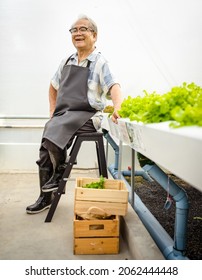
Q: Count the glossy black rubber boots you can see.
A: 2